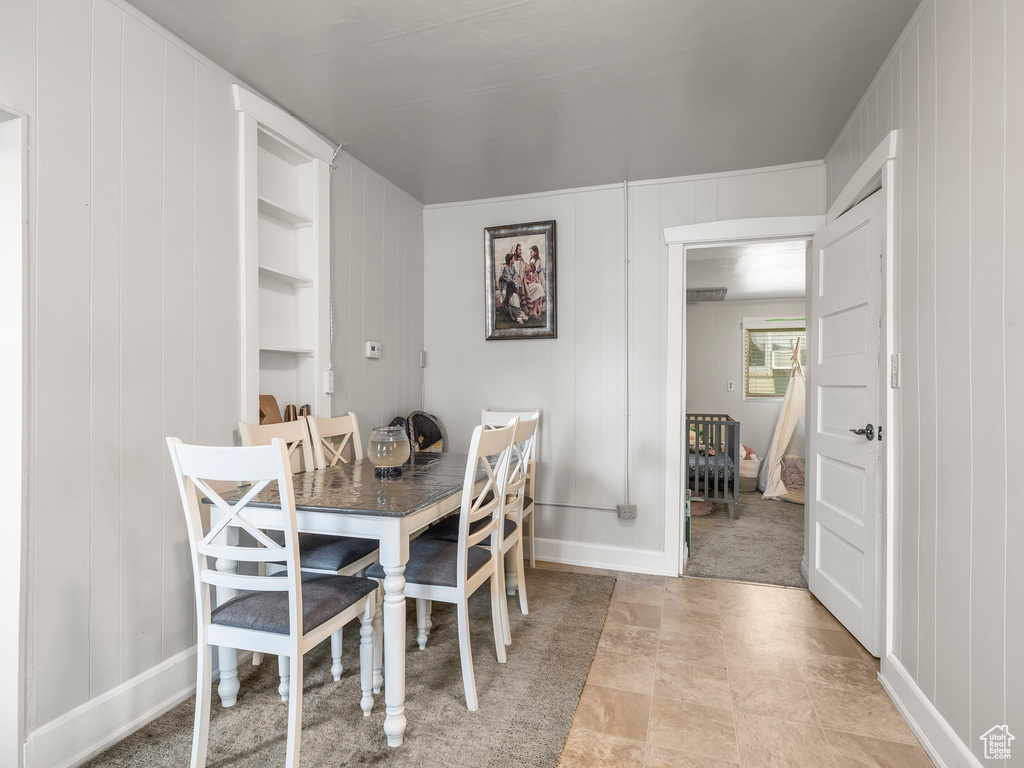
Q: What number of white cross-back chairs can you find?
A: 6